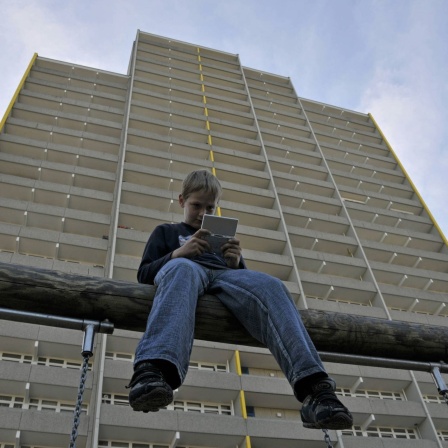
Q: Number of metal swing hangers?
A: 2